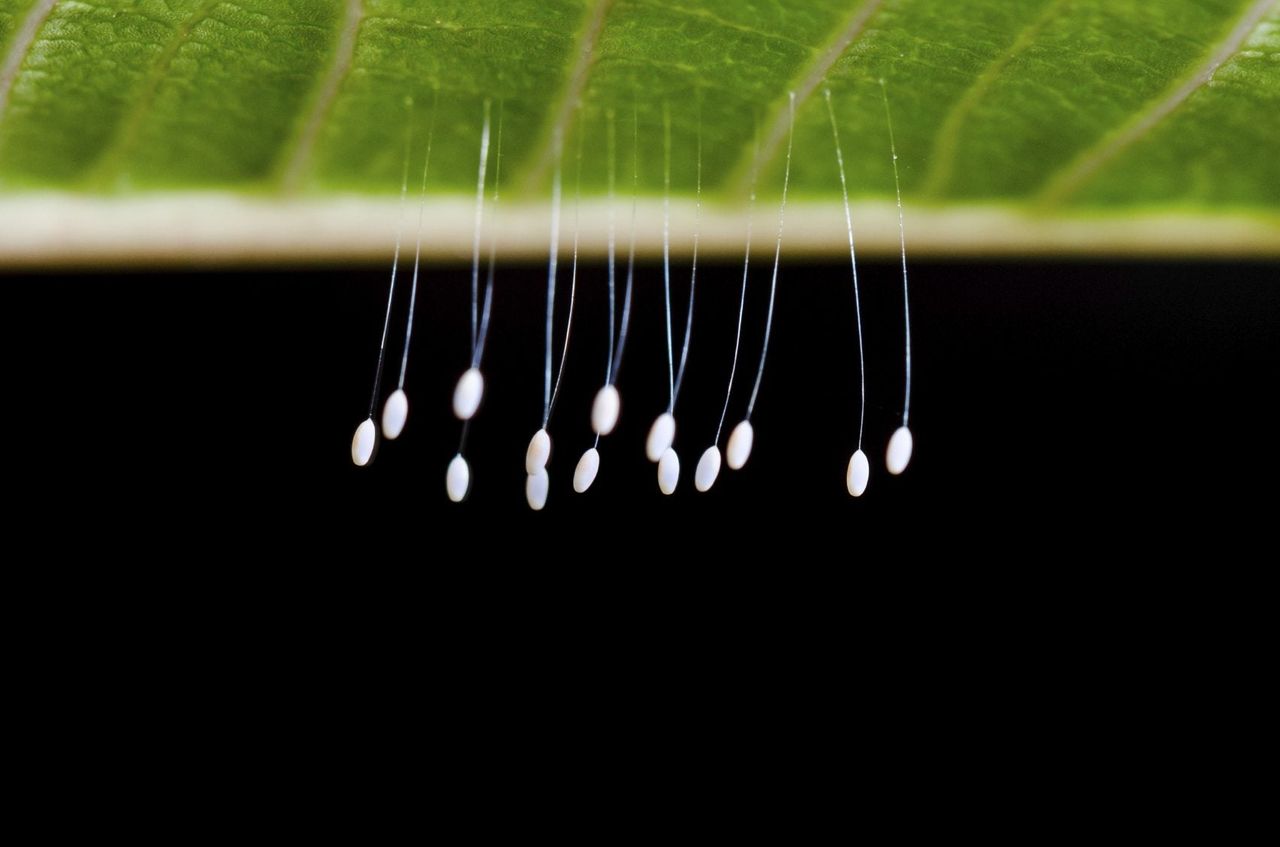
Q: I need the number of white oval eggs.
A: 14